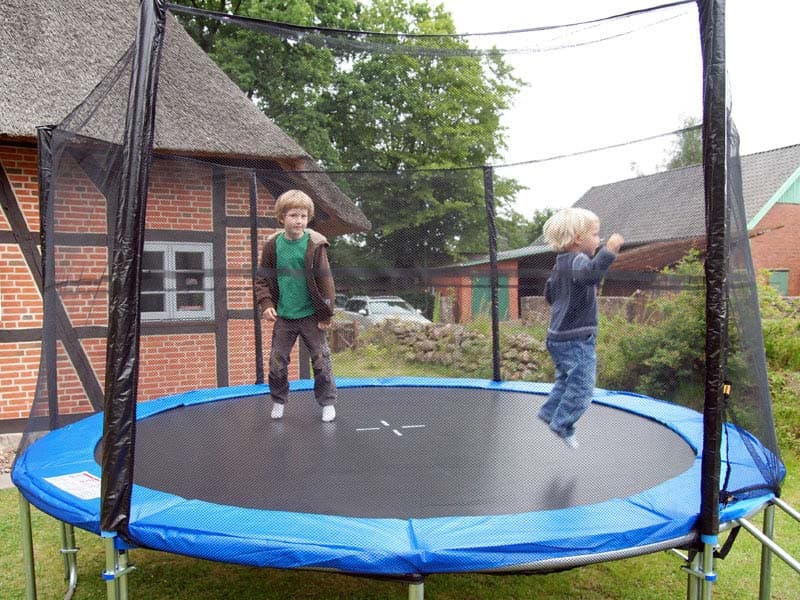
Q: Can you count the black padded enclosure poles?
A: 5